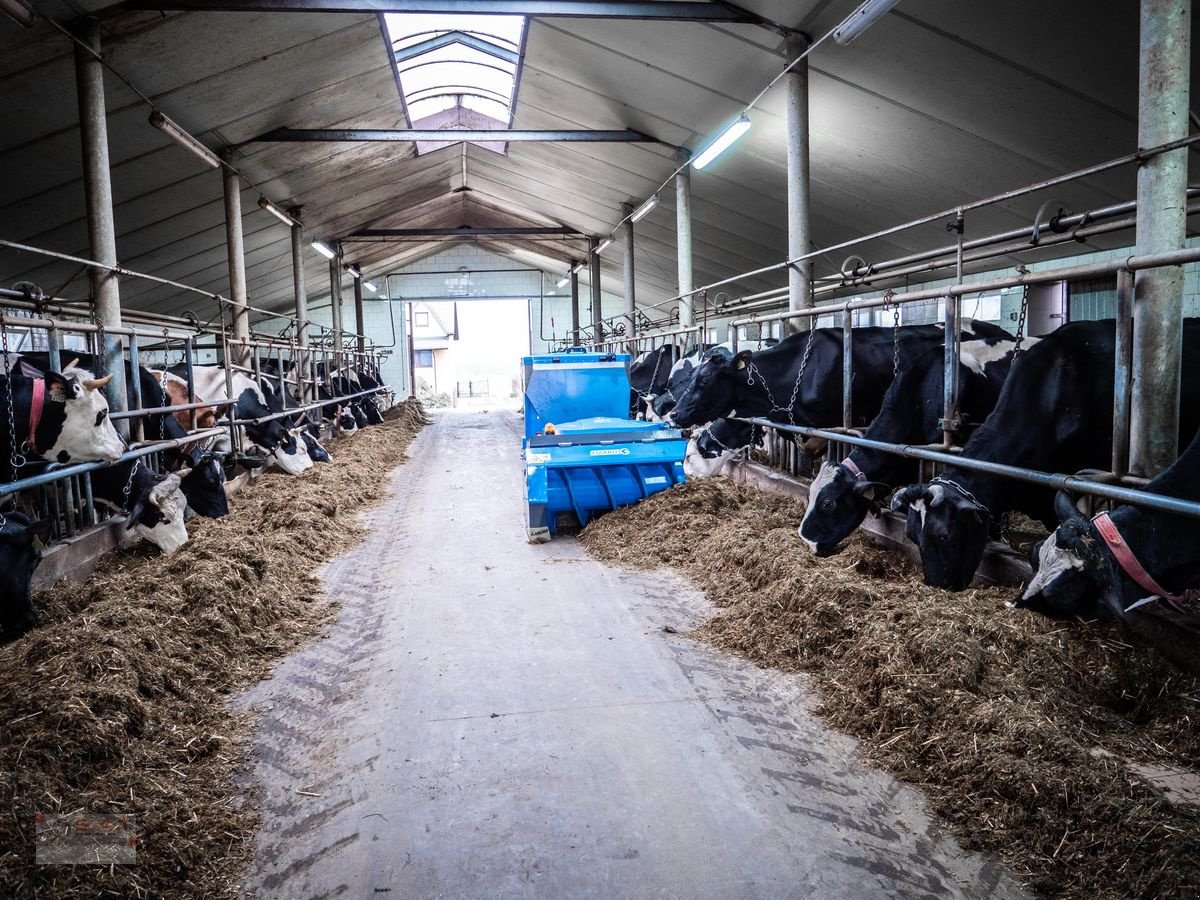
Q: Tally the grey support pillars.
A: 11